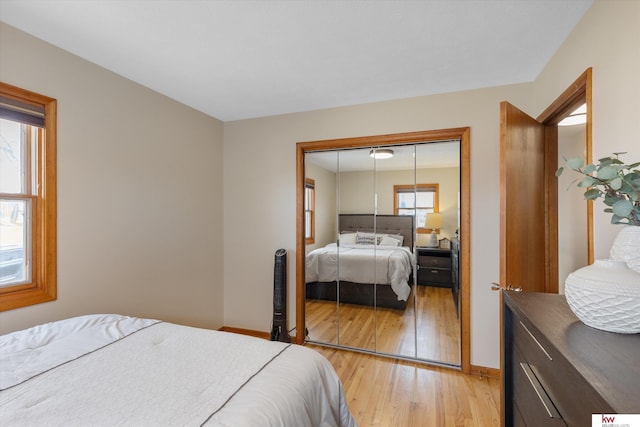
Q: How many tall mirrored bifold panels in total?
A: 4